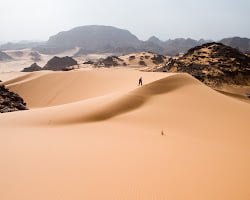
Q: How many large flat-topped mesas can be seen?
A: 1